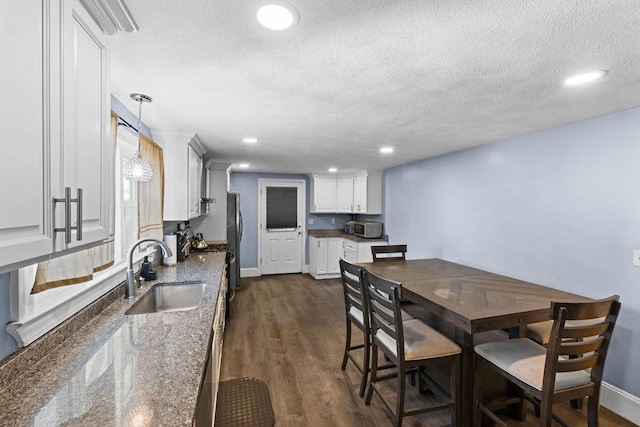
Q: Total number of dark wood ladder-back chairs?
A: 4